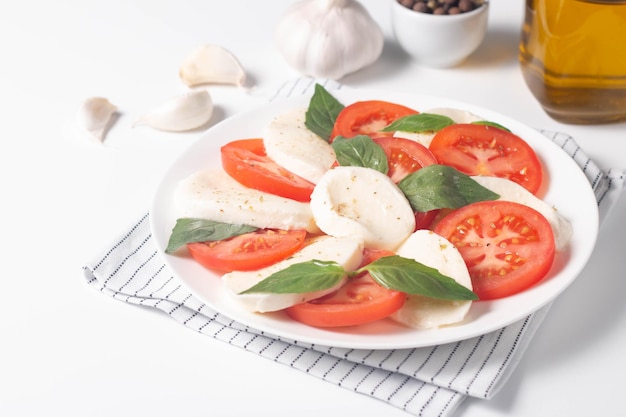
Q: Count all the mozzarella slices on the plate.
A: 7